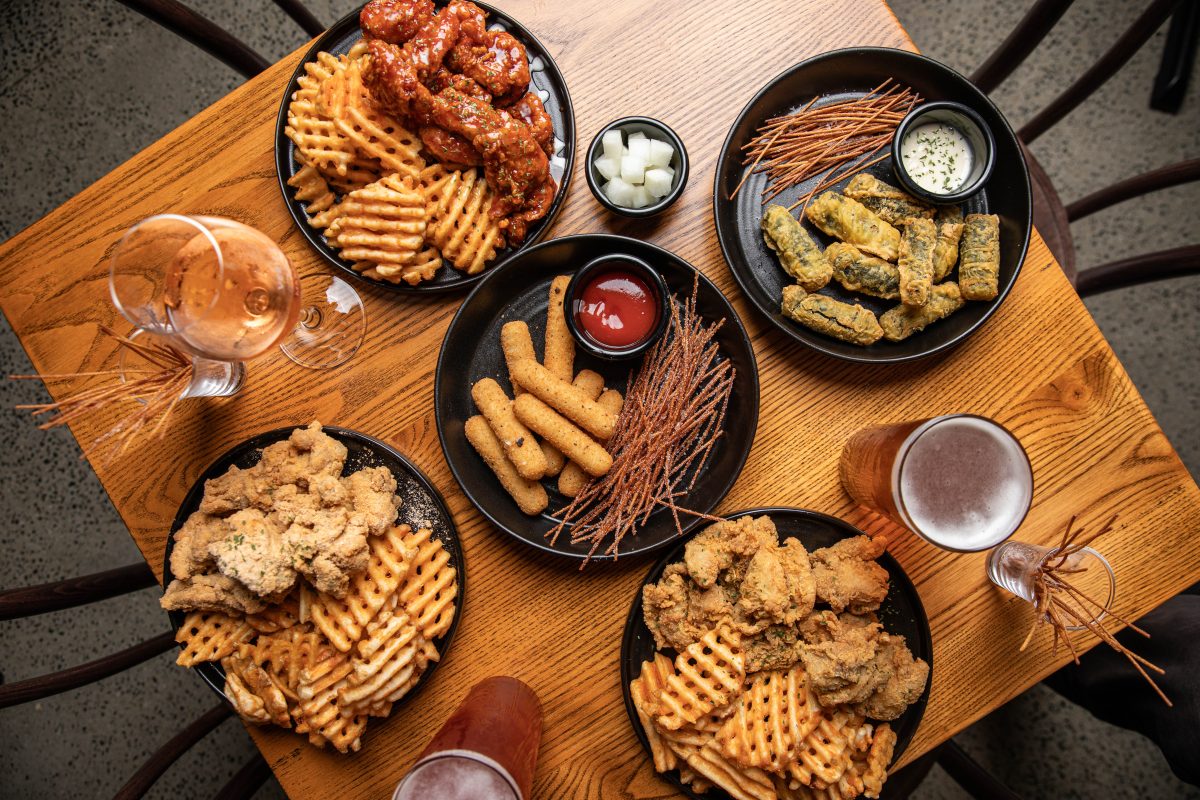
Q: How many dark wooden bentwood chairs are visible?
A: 4